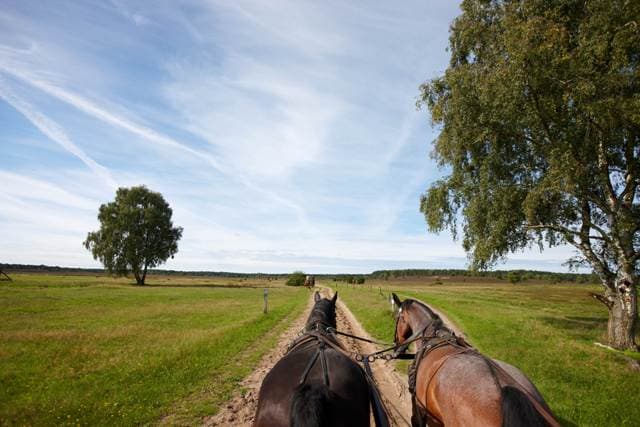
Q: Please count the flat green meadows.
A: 2